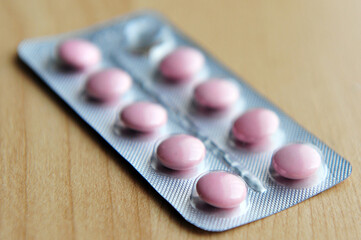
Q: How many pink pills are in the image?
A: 9